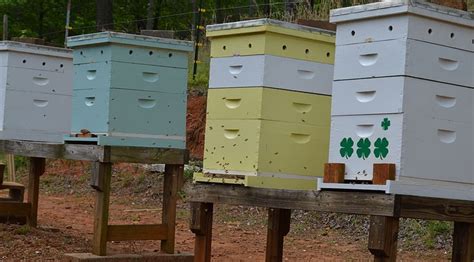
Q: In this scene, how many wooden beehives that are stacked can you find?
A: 4